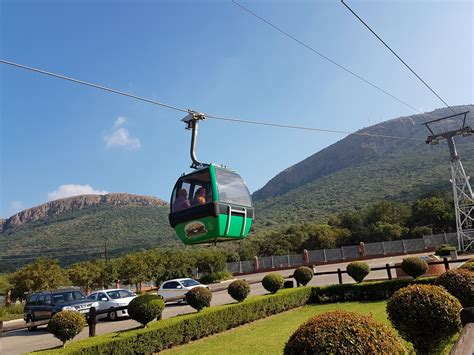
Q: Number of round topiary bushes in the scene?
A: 11